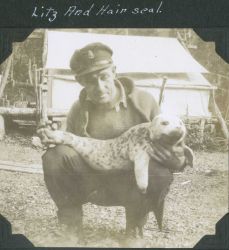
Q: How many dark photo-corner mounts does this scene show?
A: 4